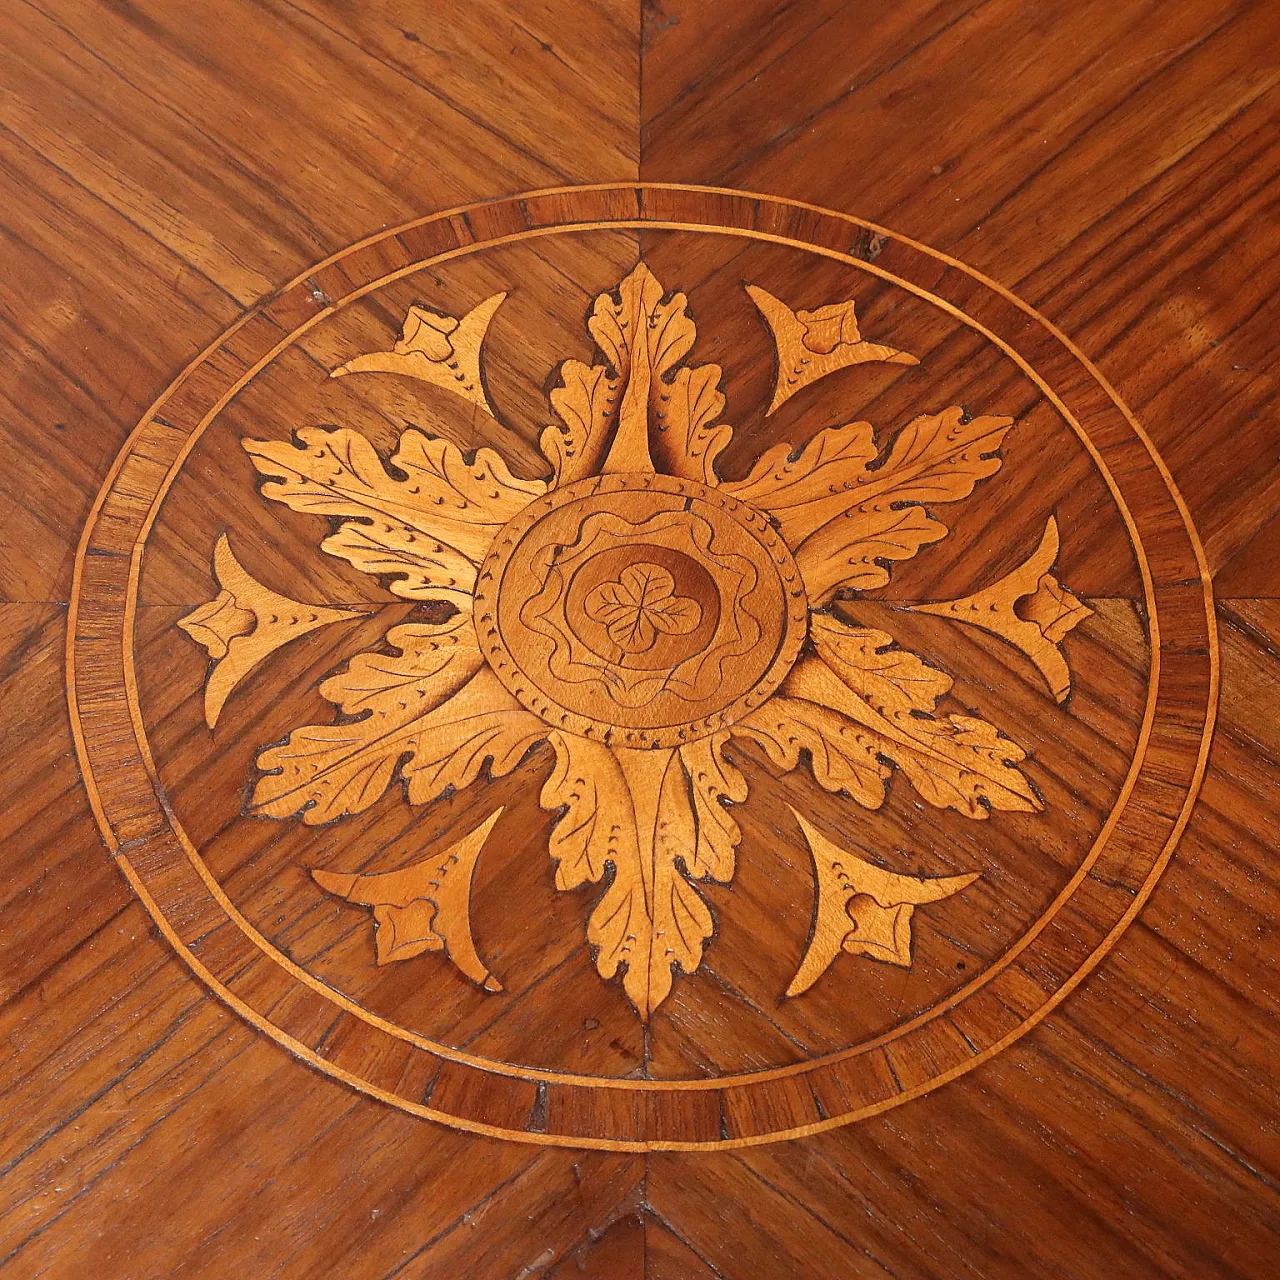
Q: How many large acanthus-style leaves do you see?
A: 6